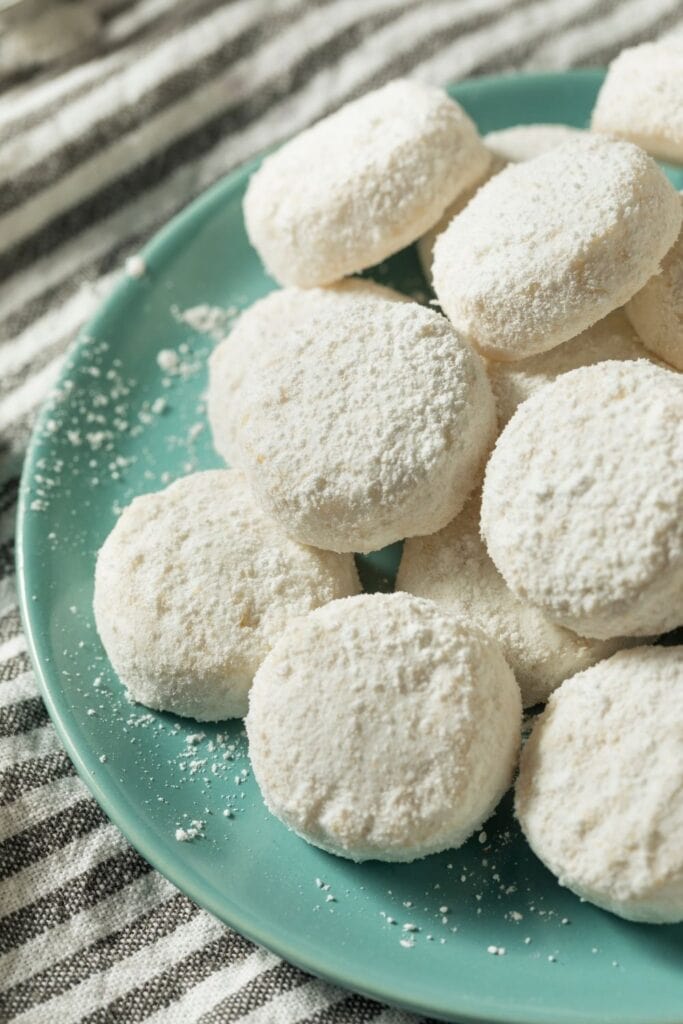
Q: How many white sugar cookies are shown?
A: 13